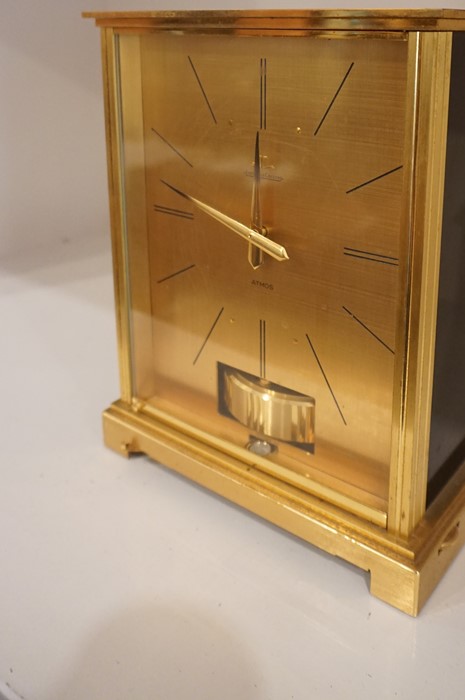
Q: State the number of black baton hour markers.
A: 12